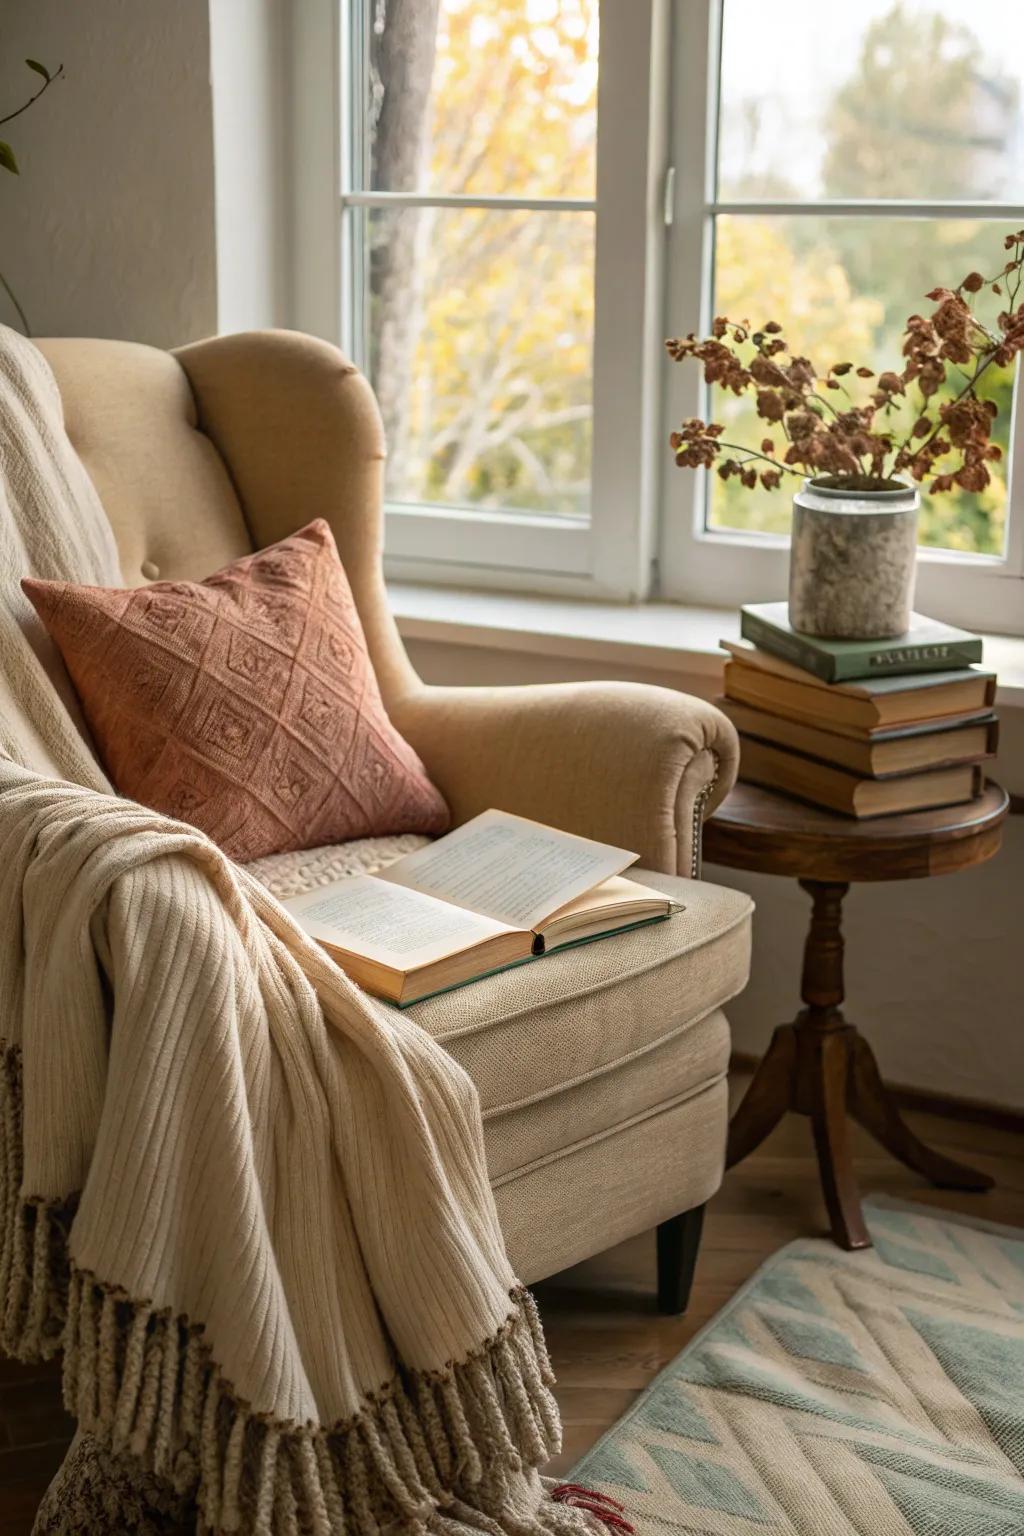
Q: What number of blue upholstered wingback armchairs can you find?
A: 0